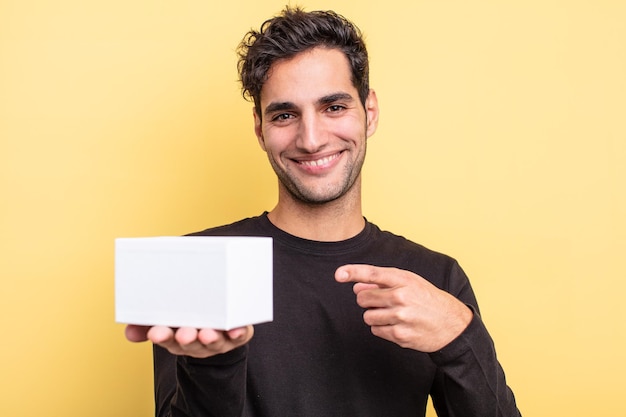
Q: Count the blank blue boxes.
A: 0